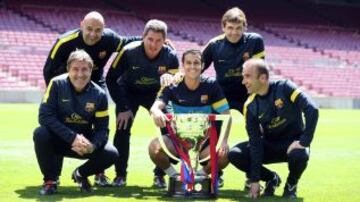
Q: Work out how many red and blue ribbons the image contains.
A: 2